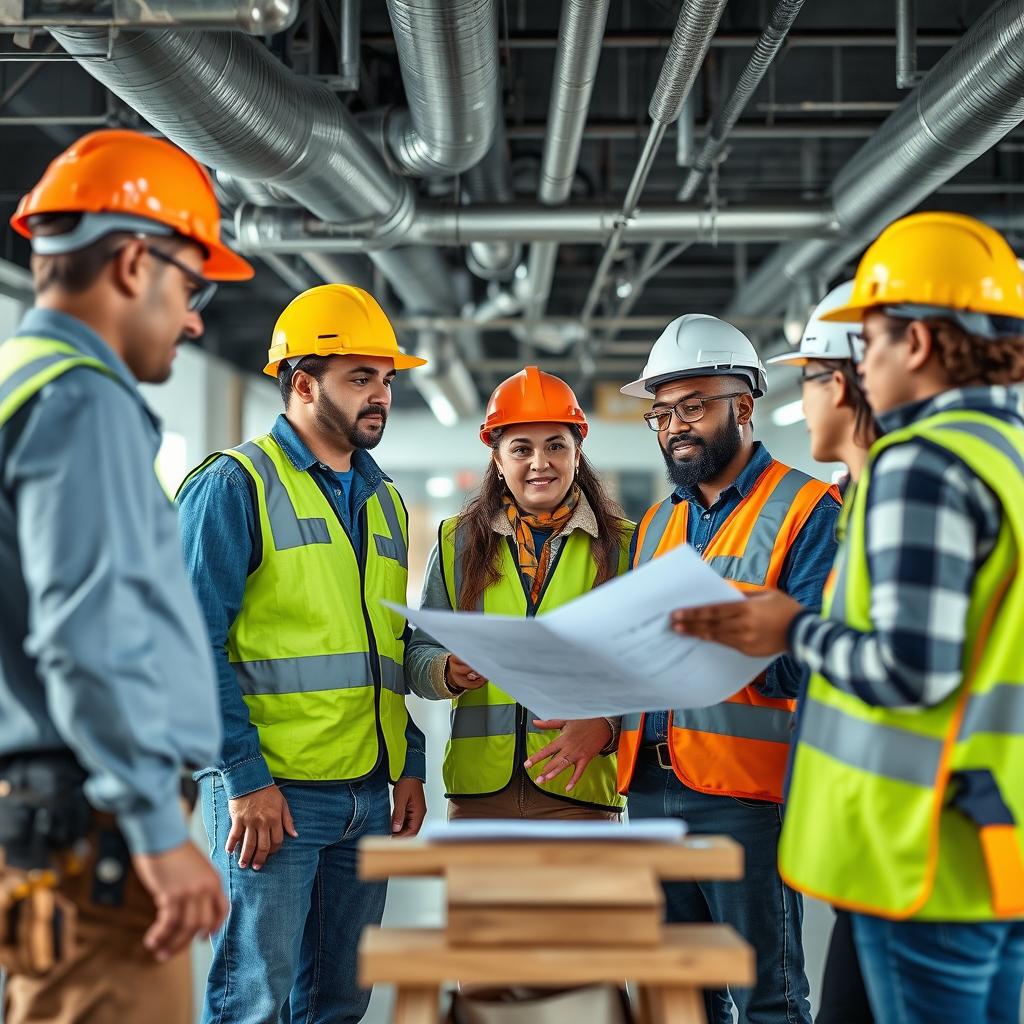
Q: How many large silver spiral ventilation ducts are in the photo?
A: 3